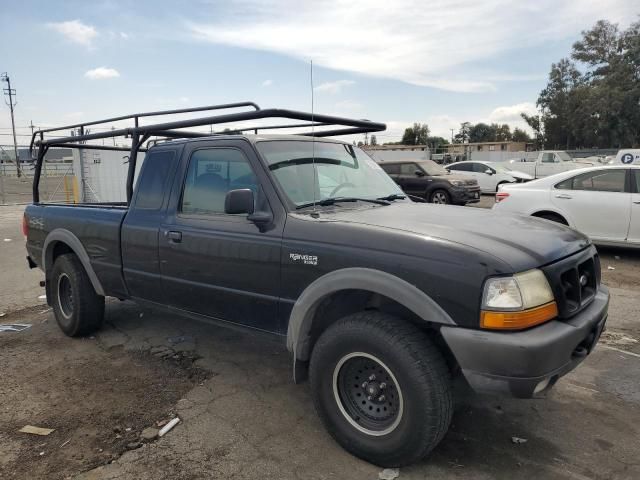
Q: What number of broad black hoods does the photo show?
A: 1